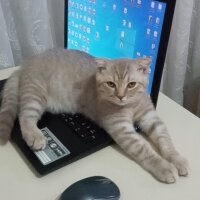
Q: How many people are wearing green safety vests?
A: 0